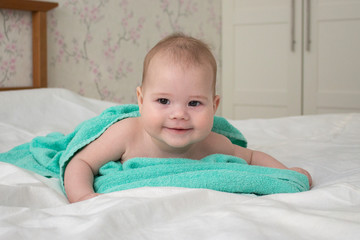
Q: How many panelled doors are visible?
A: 2